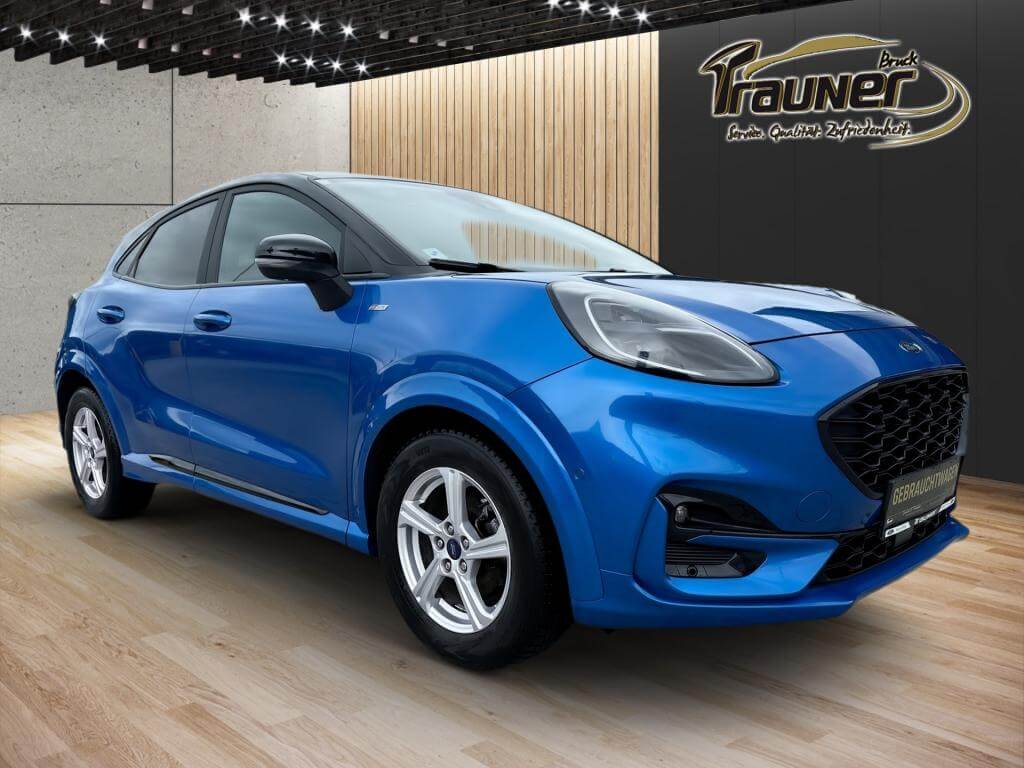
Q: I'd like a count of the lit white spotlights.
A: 15